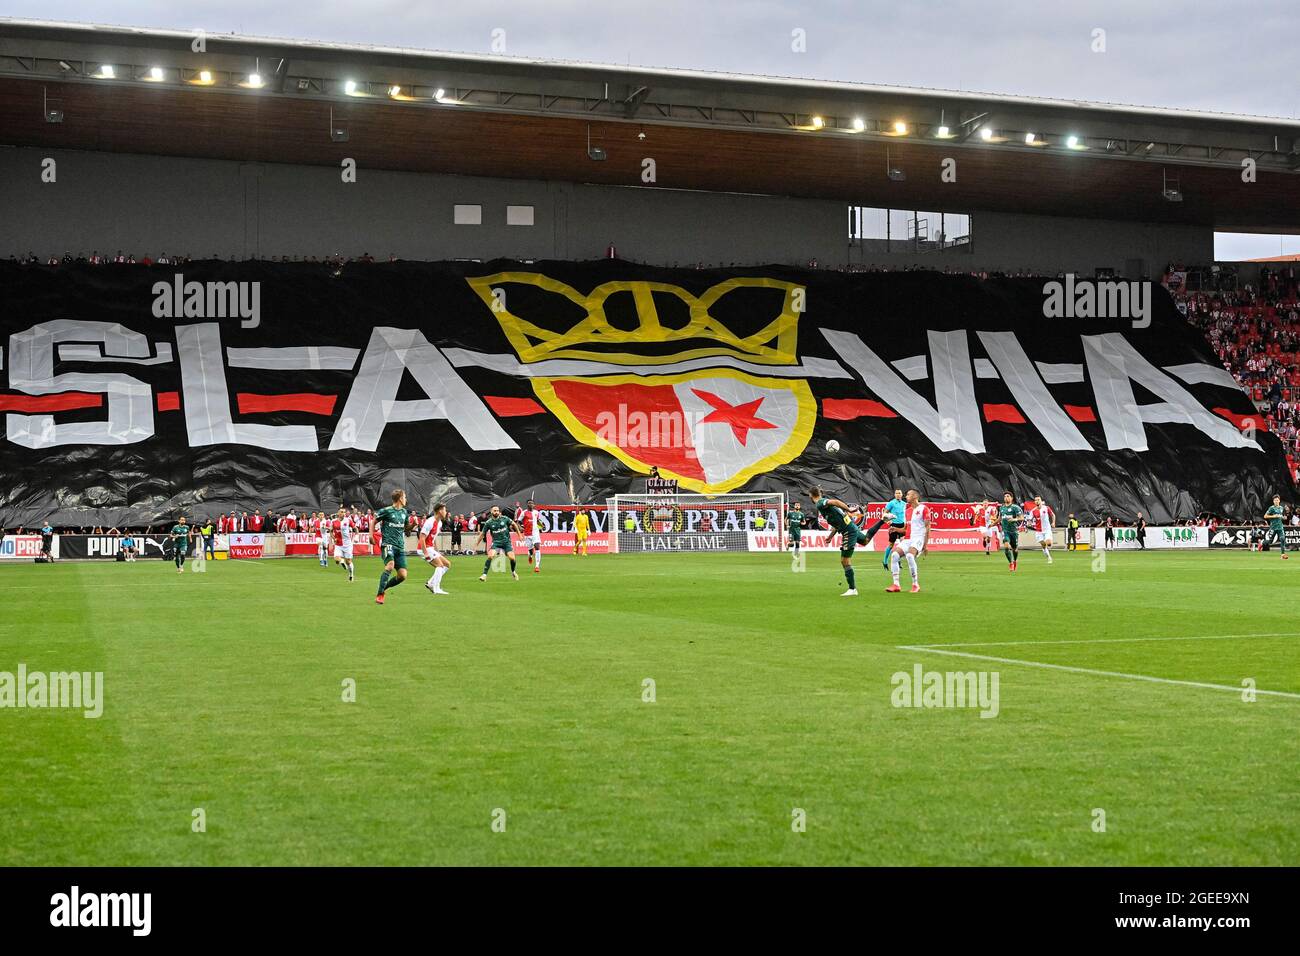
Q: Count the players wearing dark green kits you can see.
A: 7